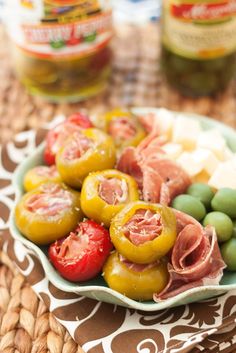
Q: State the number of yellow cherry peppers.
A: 7